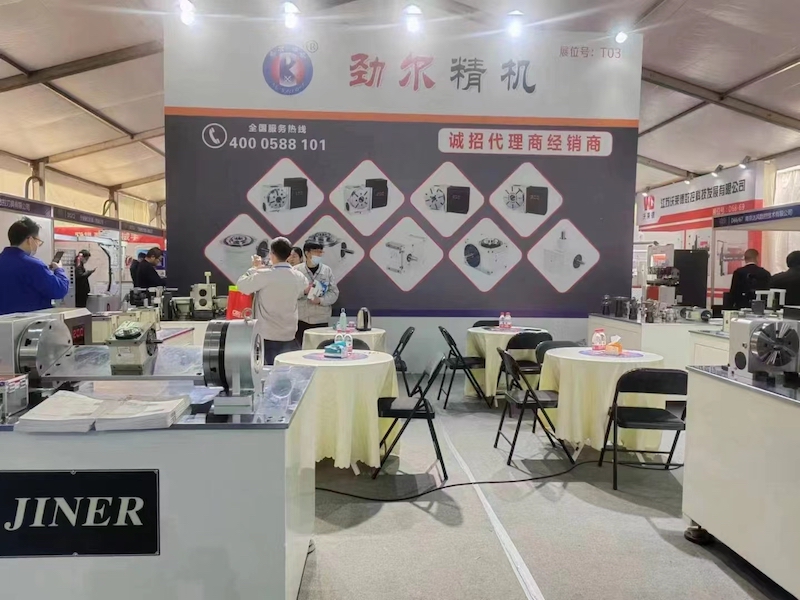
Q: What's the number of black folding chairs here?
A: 9